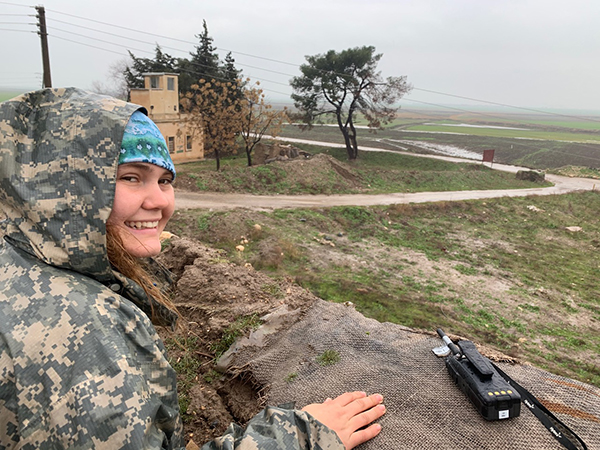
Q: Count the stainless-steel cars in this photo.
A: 0